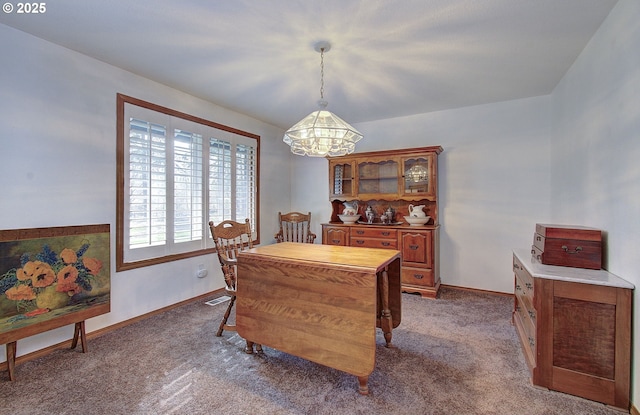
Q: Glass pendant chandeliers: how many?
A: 1